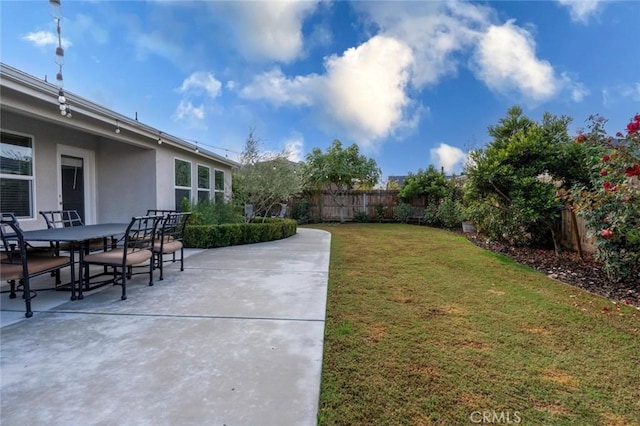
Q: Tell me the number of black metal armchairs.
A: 6